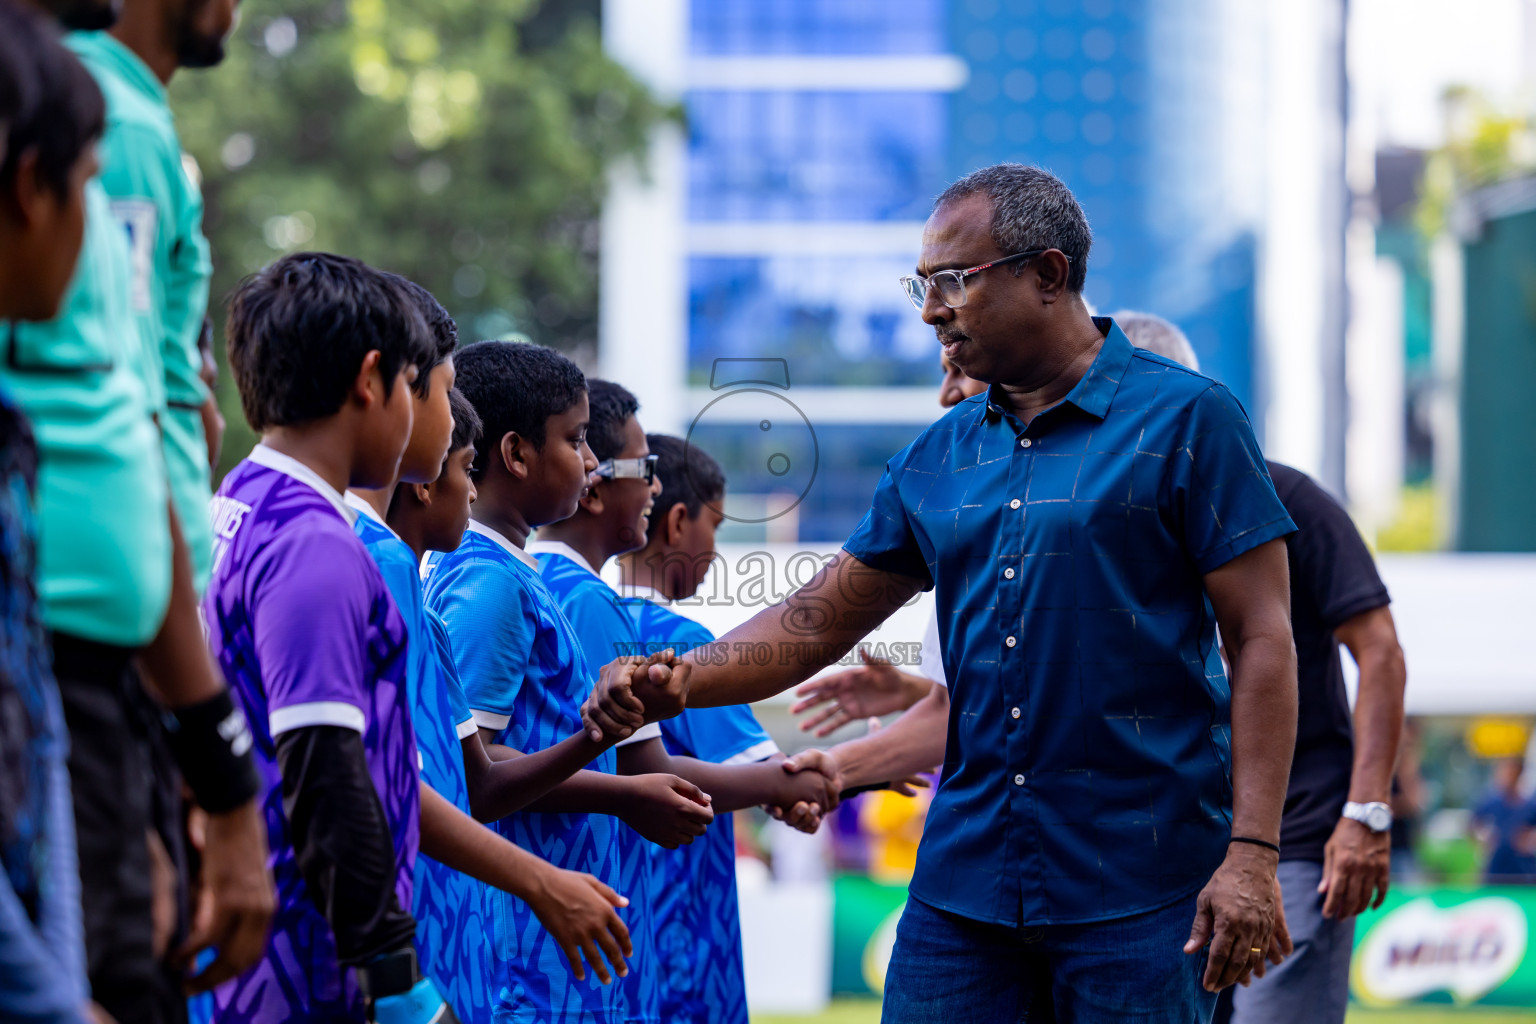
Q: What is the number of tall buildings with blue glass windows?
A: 1